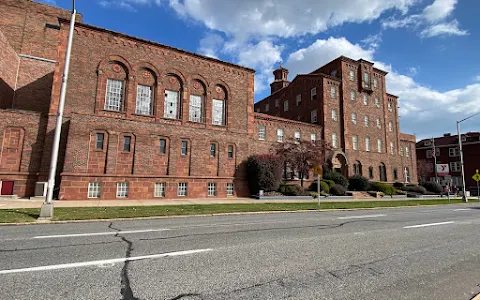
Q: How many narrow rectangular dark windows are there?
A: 6